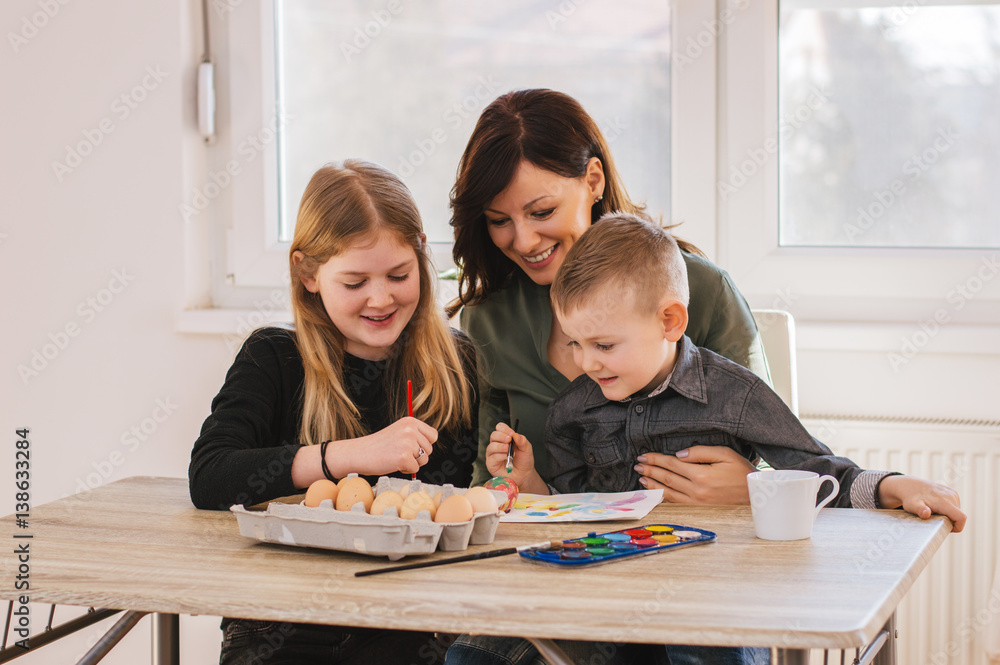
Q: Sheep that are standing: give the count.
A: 0